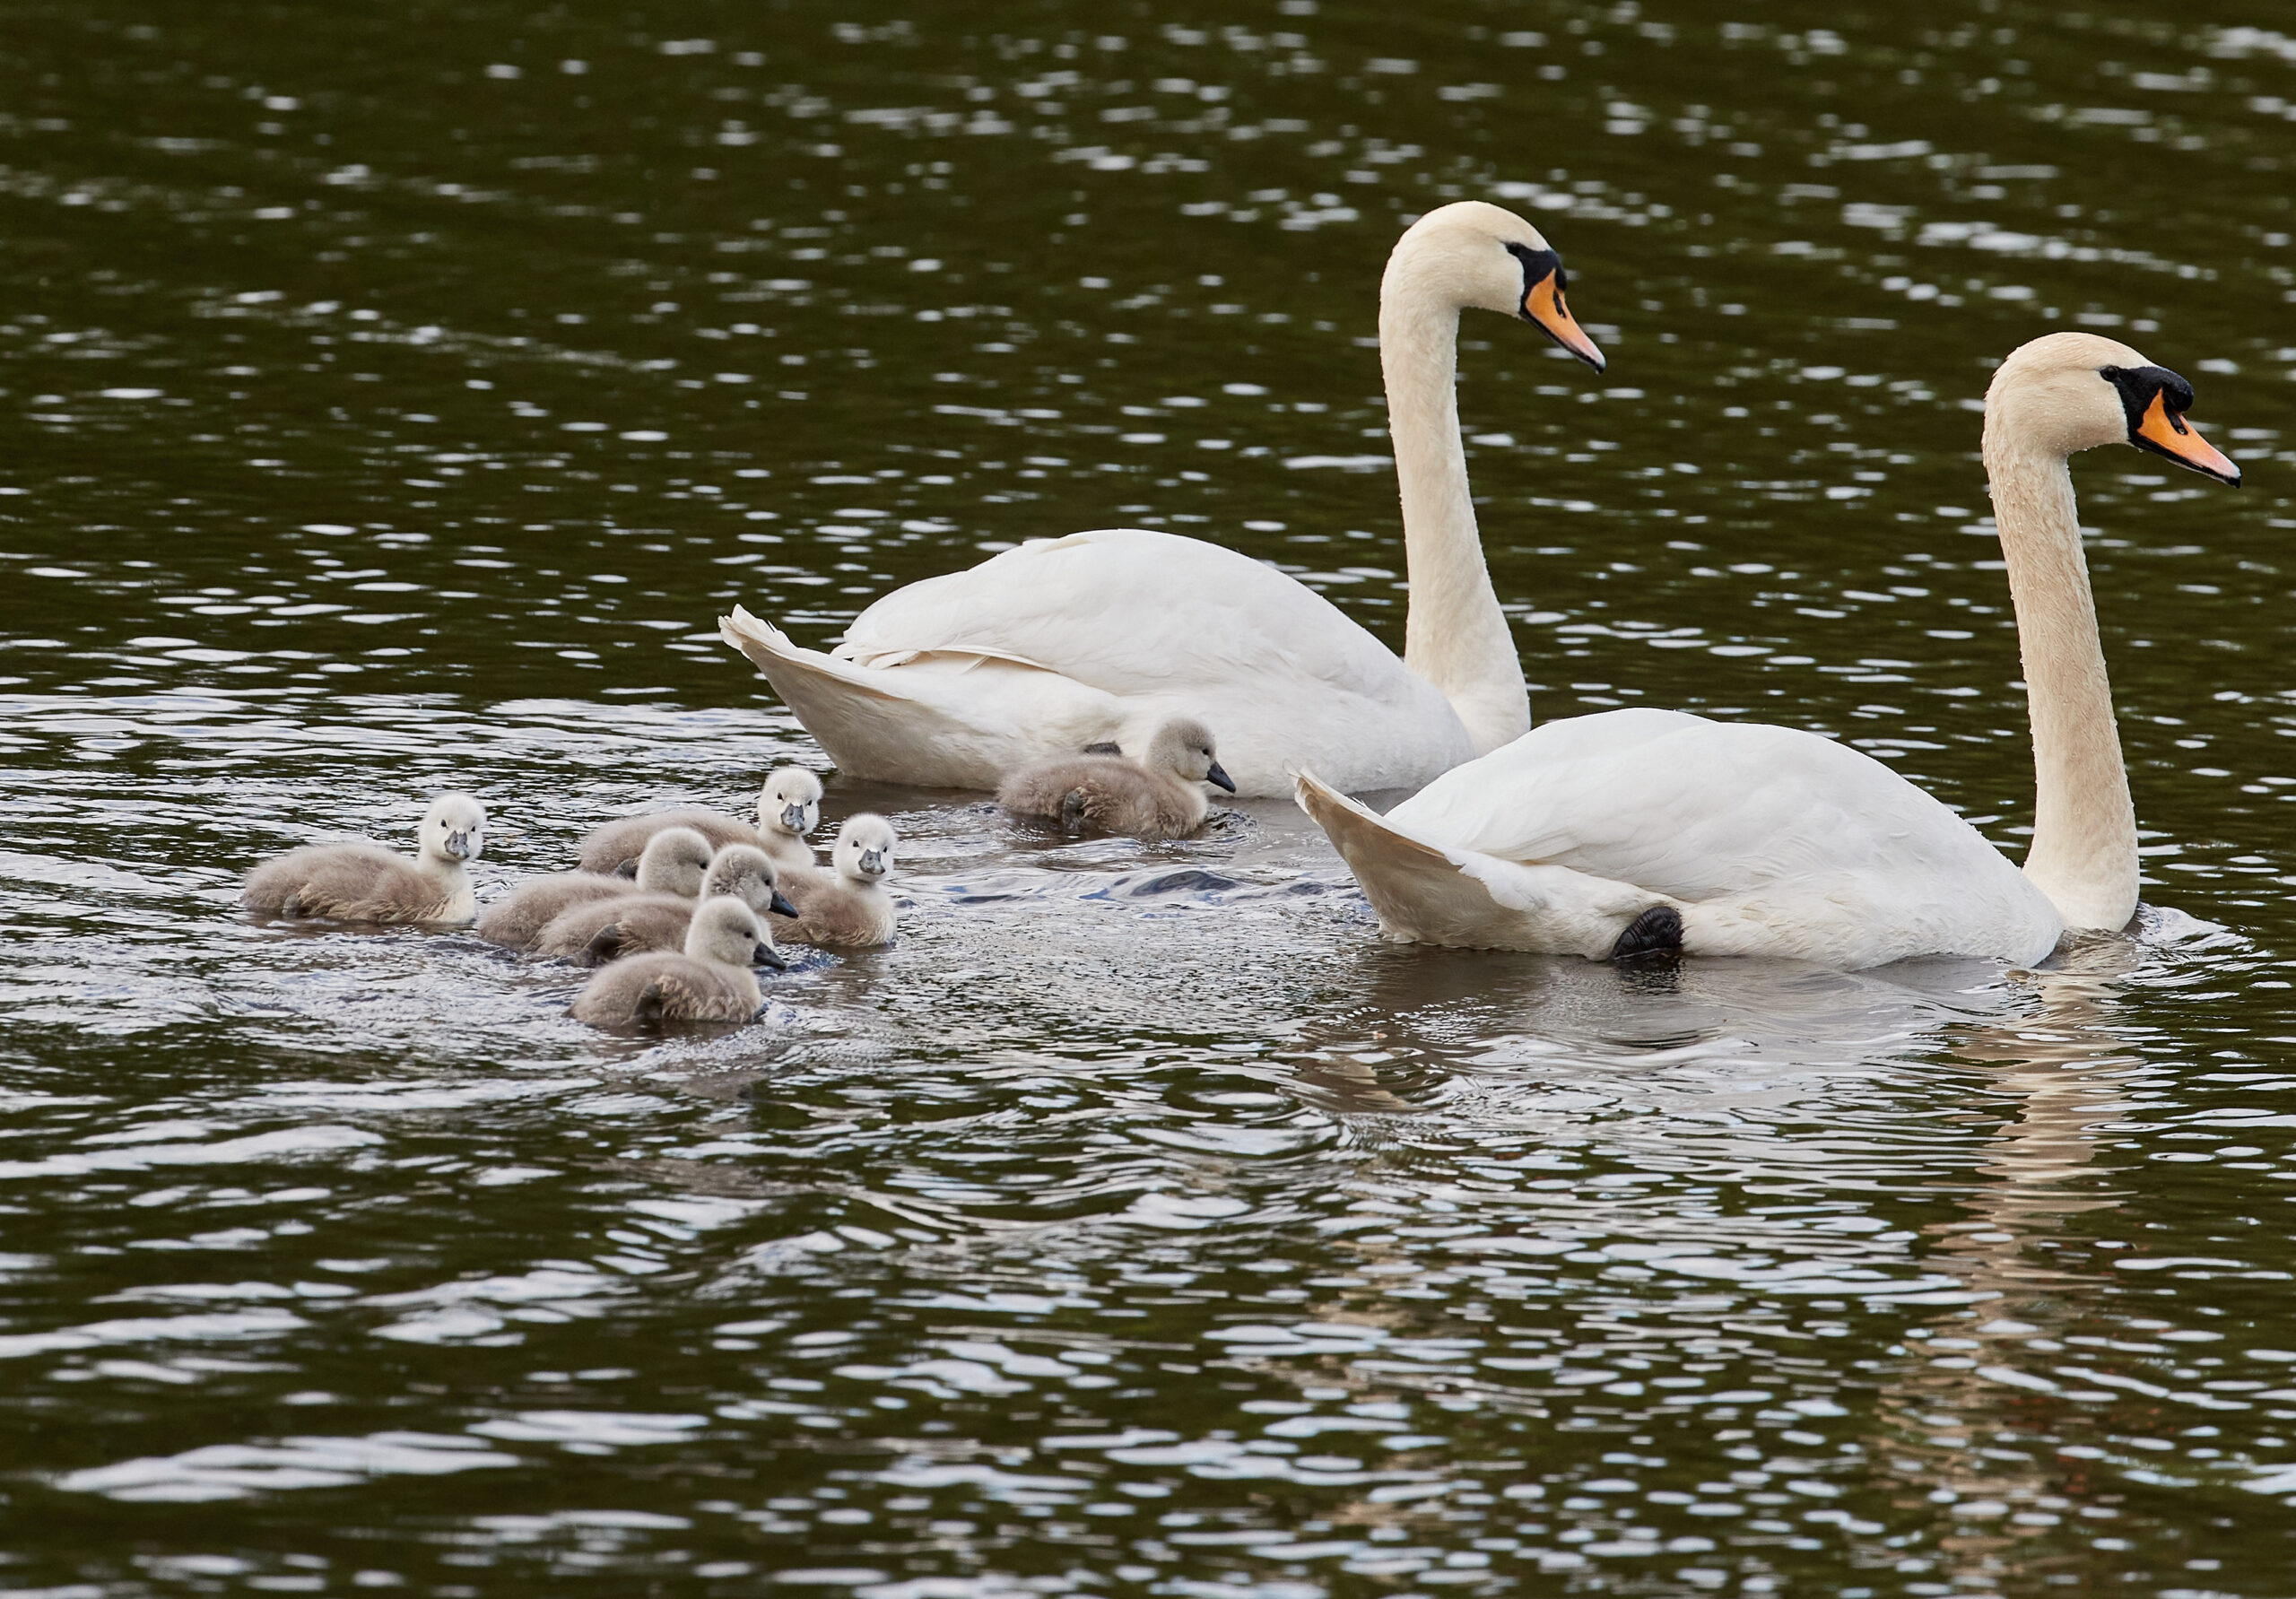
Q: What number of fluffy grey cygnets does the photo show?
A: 7